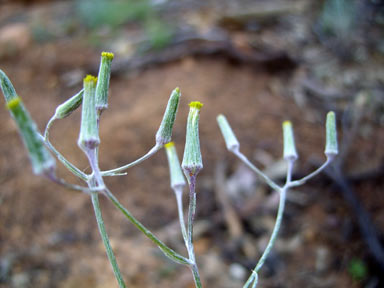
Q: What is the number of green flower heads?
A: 11